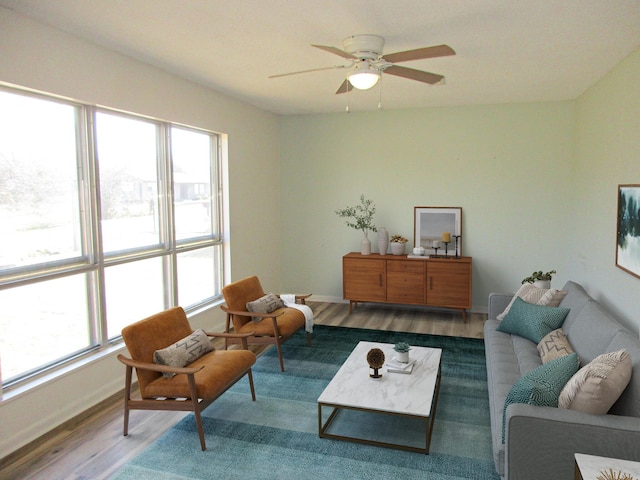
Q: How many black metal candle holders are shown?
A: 3